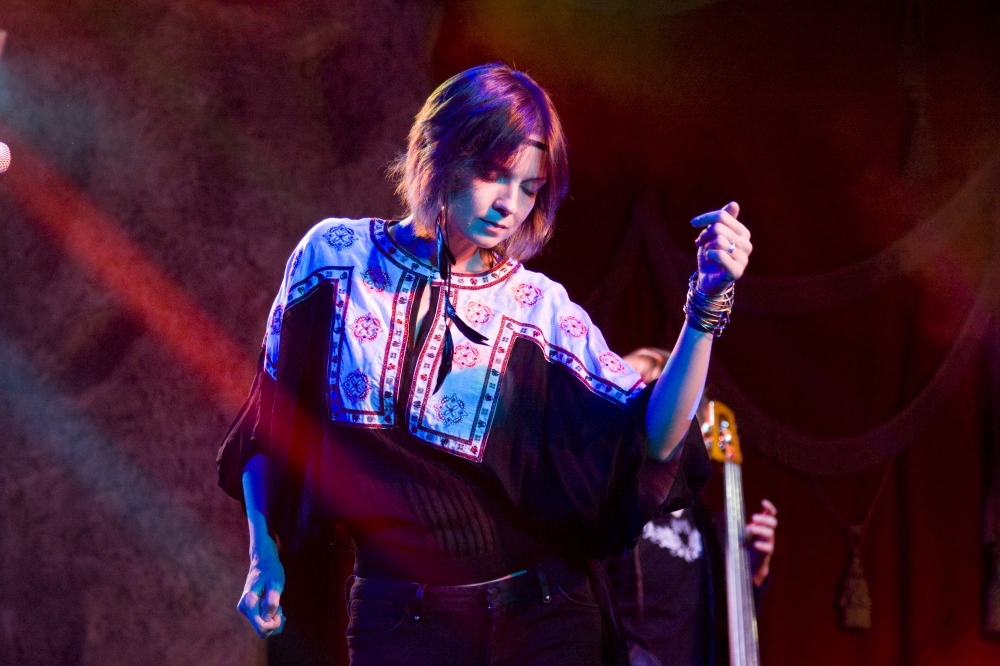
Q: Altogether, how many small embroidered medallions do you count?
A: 12